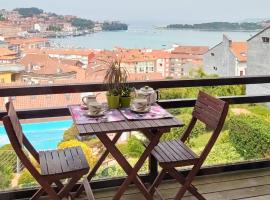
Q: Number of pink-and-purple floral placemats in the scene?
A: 2